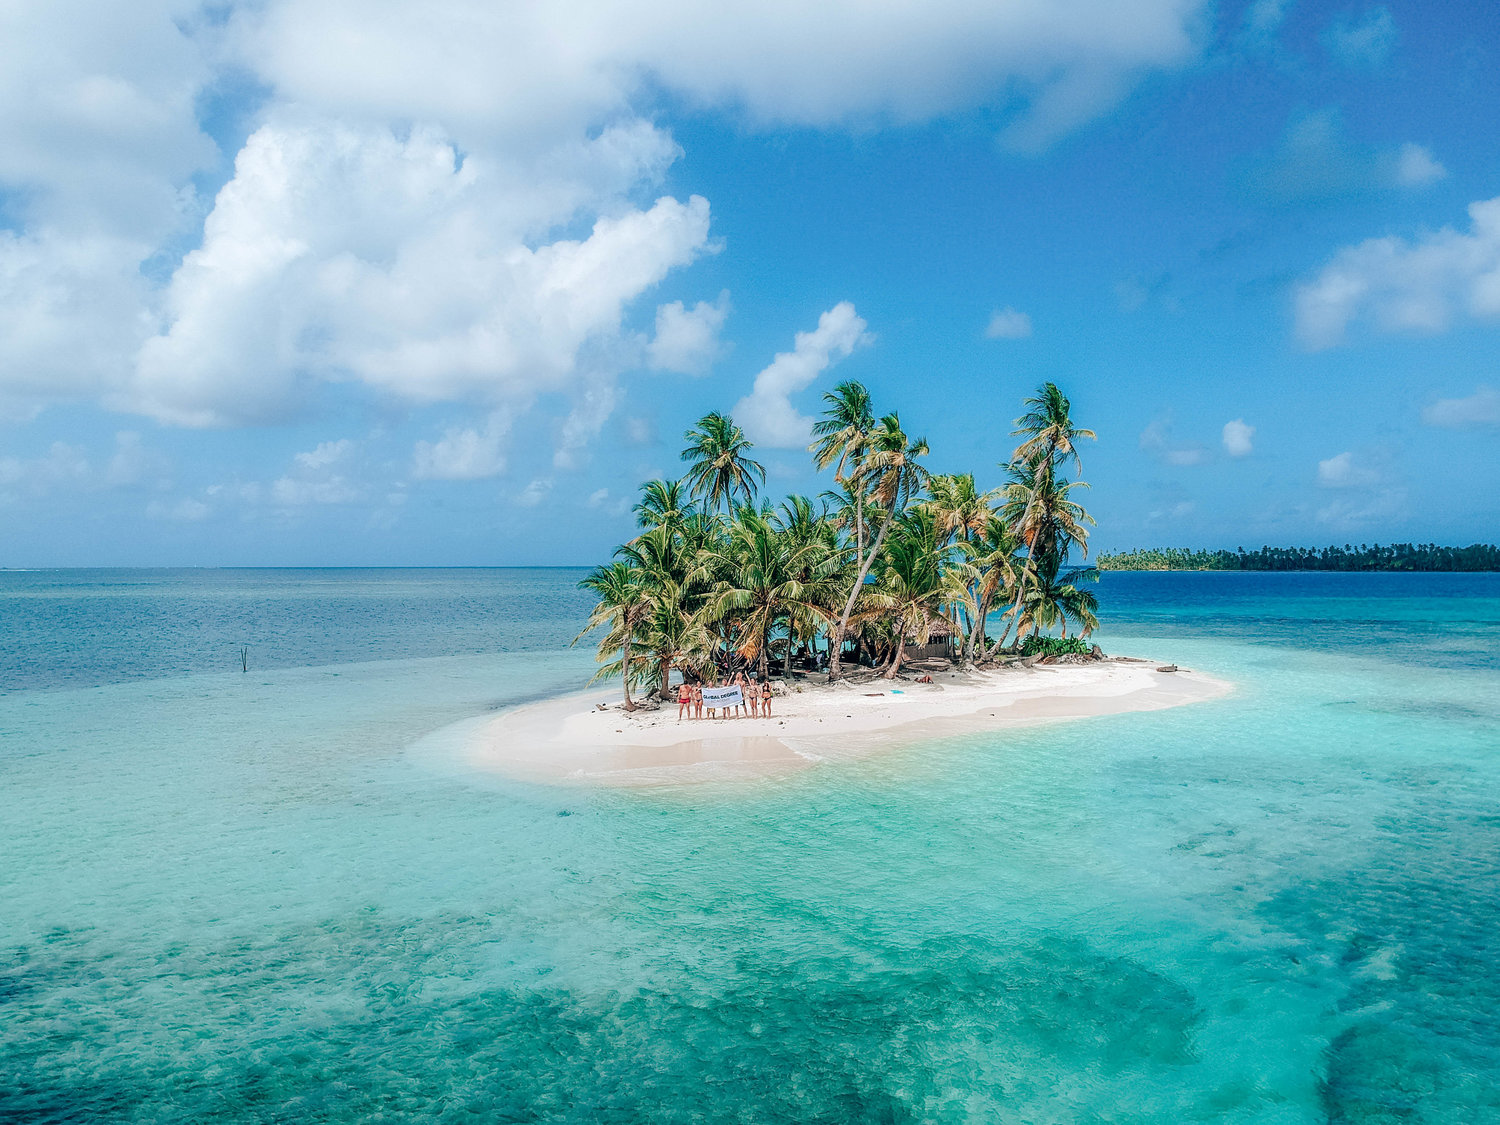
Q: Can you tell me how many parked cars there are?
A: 0